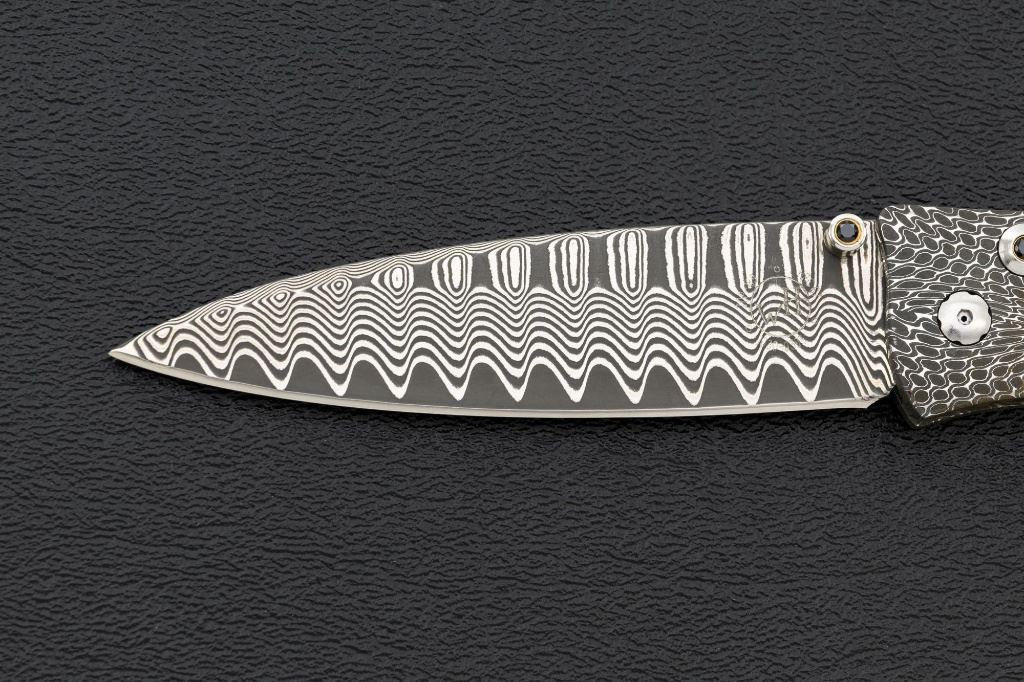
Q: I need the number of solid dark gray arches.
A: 12